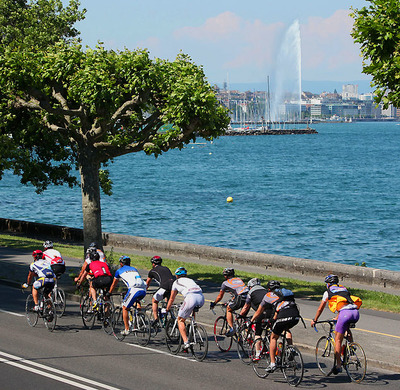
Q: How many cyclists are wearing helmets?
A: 12